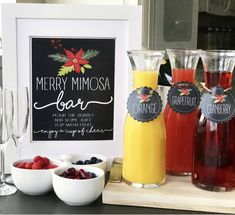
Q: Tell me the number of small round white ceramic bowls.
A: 3